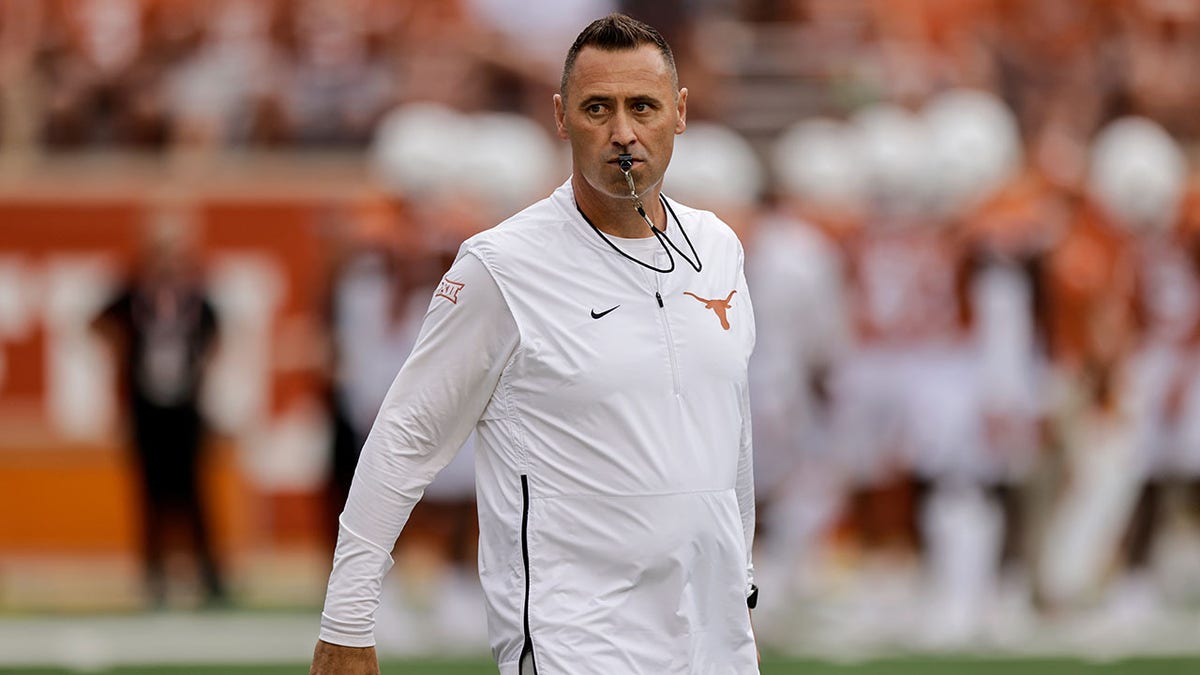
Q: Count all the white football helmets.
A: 7